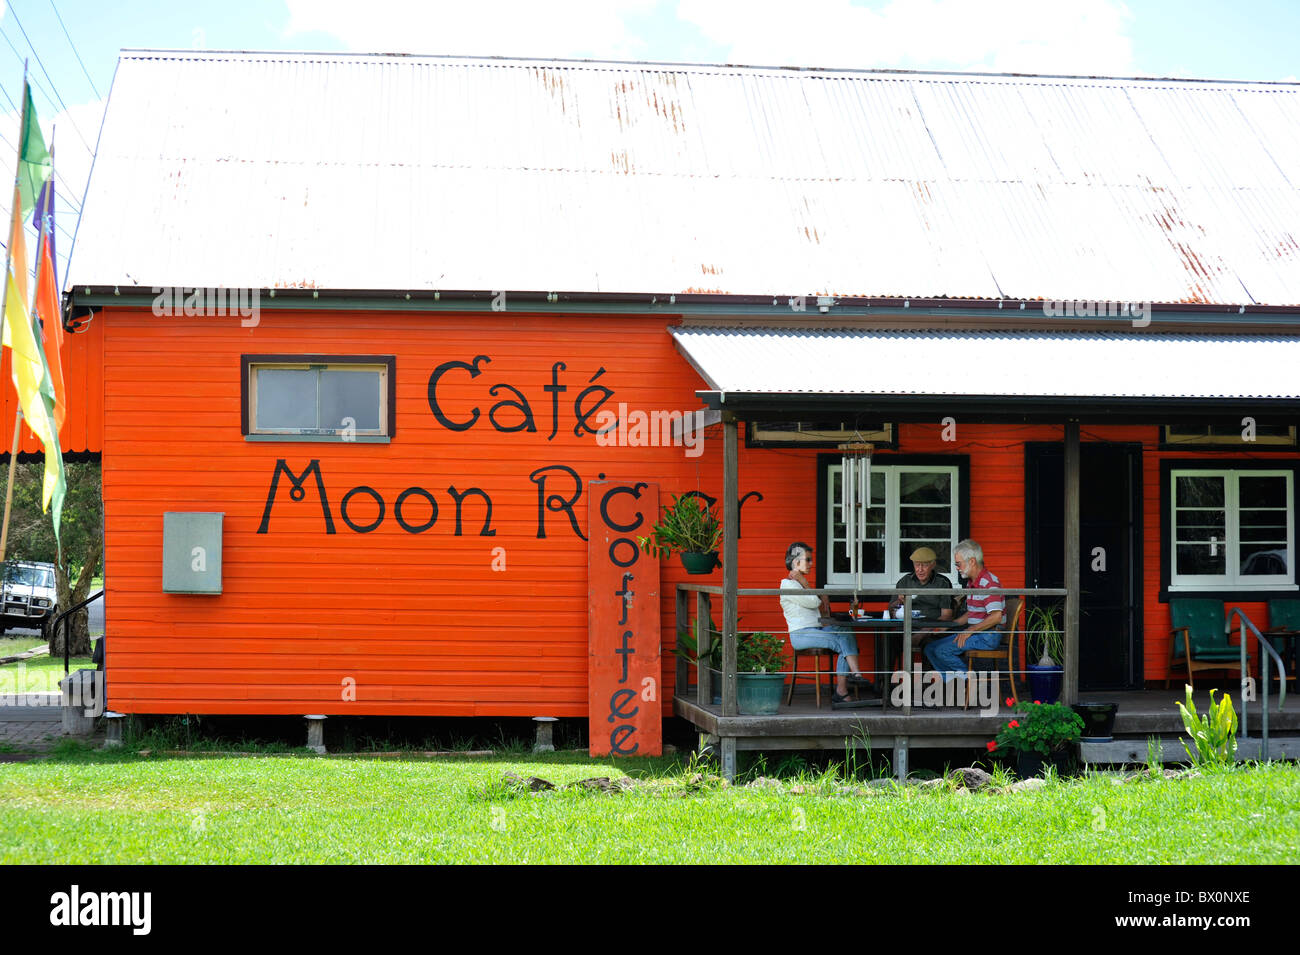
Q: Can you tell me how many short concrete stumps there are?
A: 3